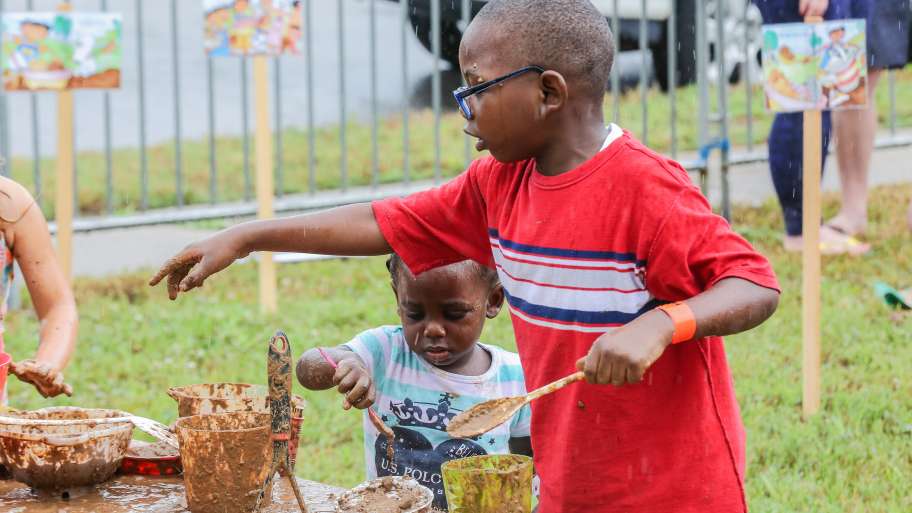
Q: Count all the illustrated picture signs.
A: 3